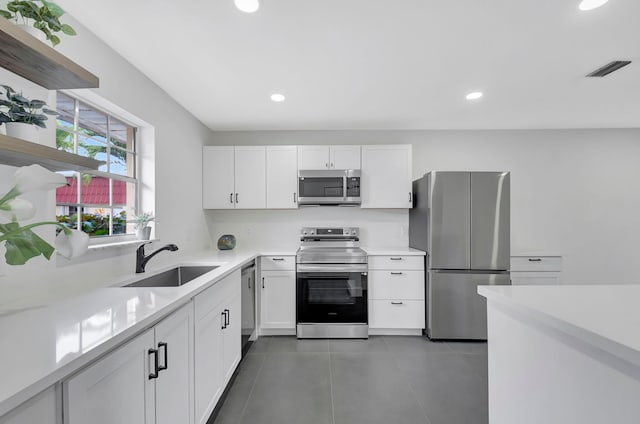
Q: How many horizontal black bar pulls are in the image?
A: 5